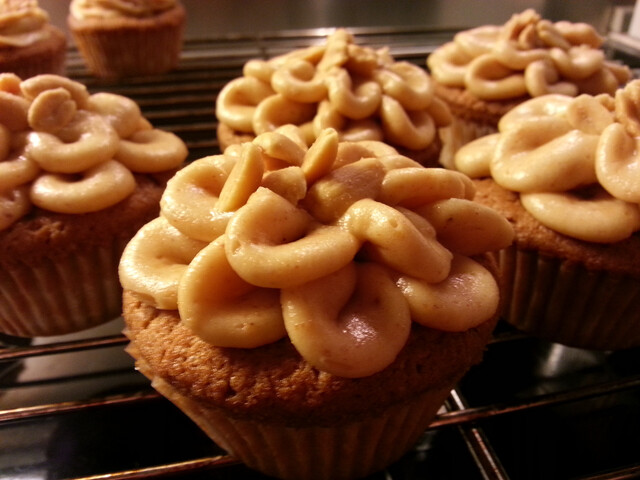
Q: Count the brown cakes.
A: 7